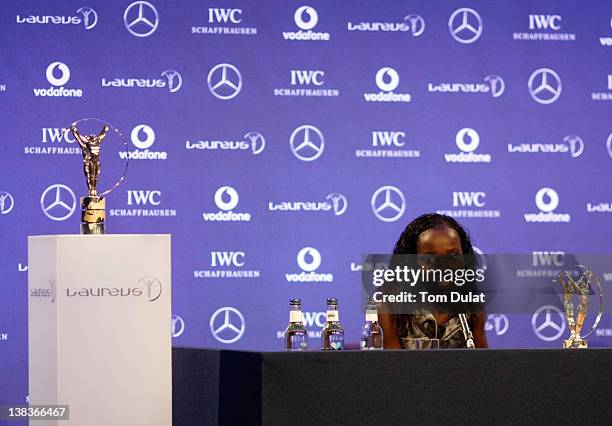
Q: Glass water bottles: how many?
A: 3